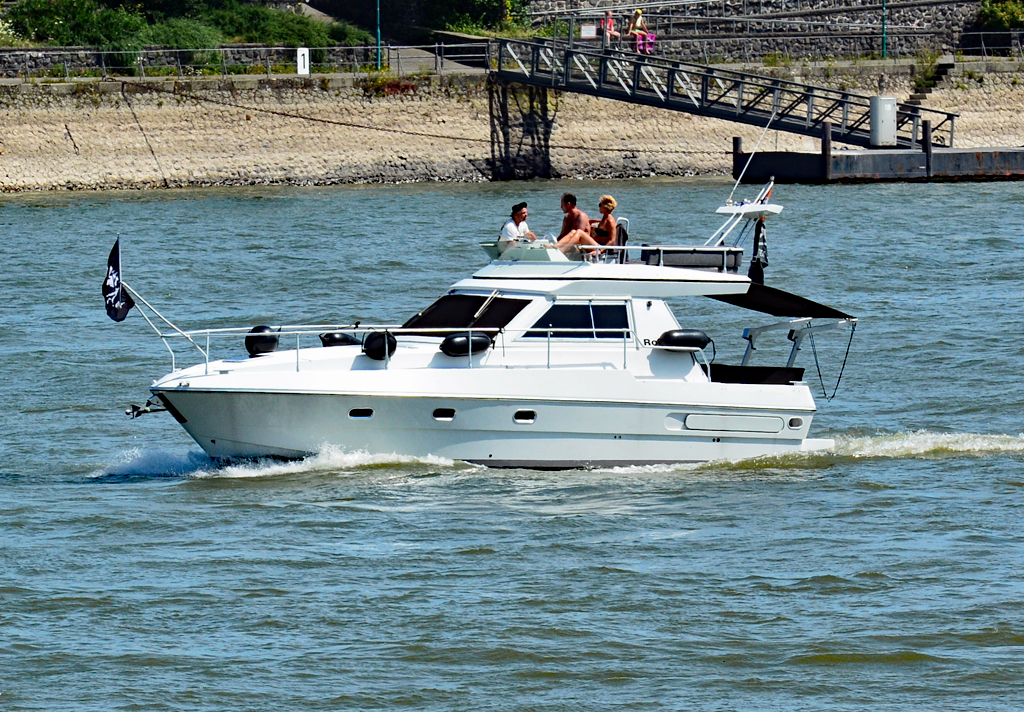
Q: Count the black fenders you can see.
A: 5